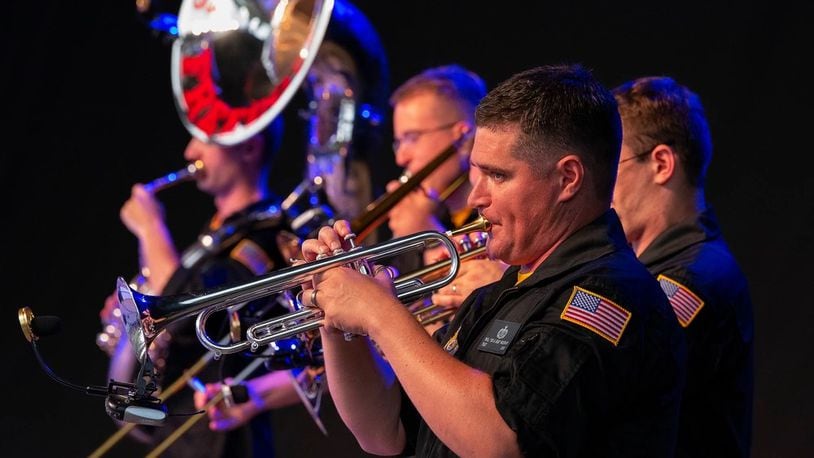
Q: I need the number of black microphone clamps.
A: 1